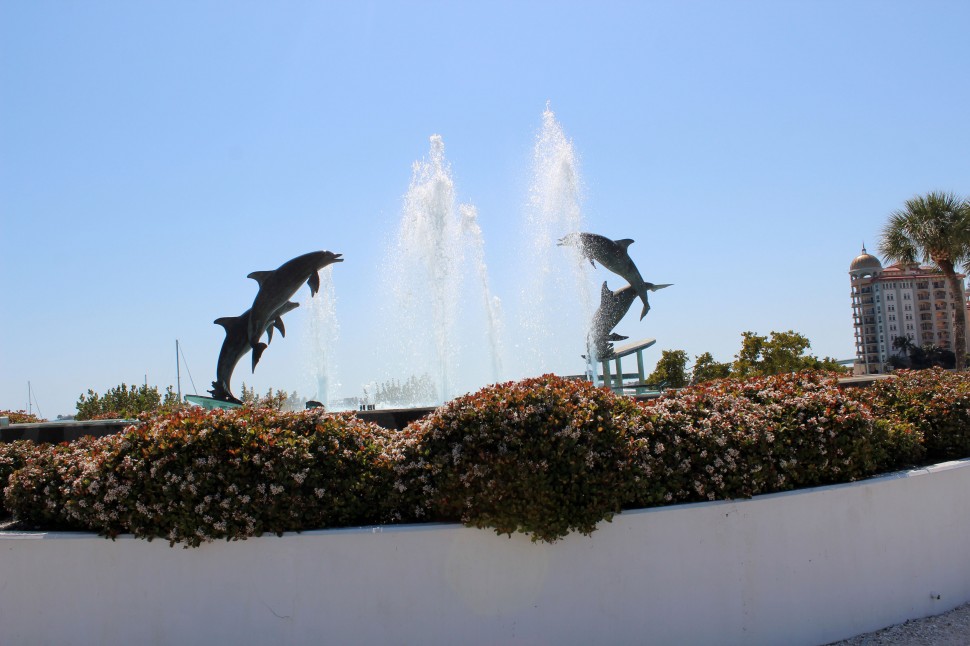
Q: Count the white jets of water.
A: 4